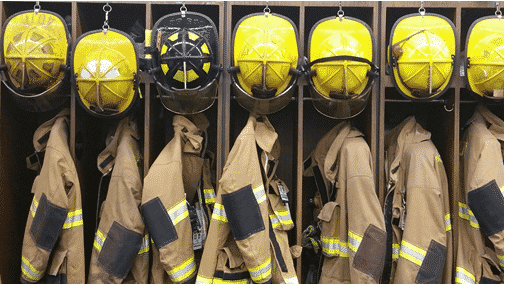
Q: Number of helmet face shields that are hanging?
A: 4